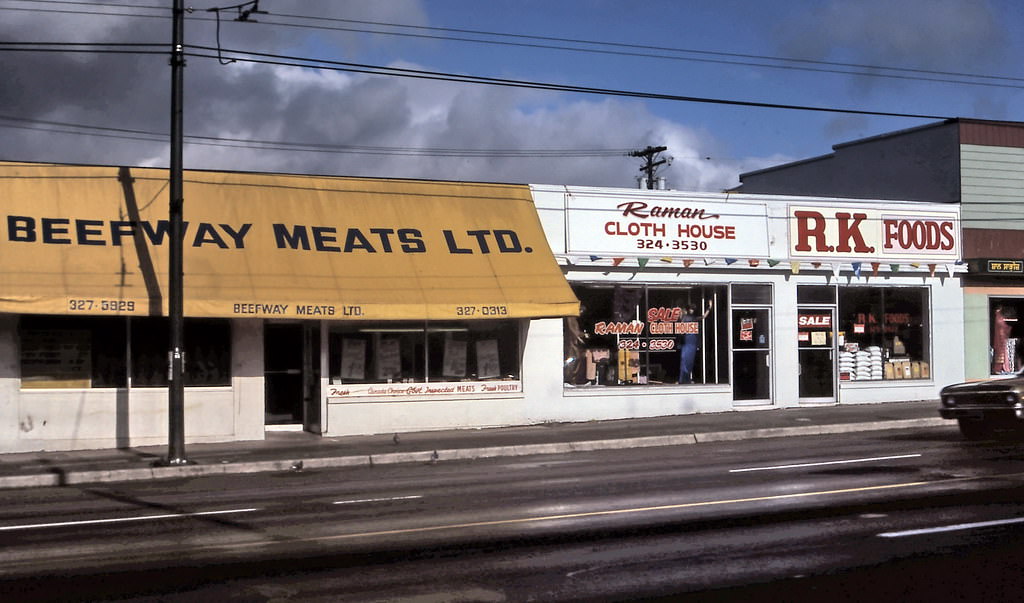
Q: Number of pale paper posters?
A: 4